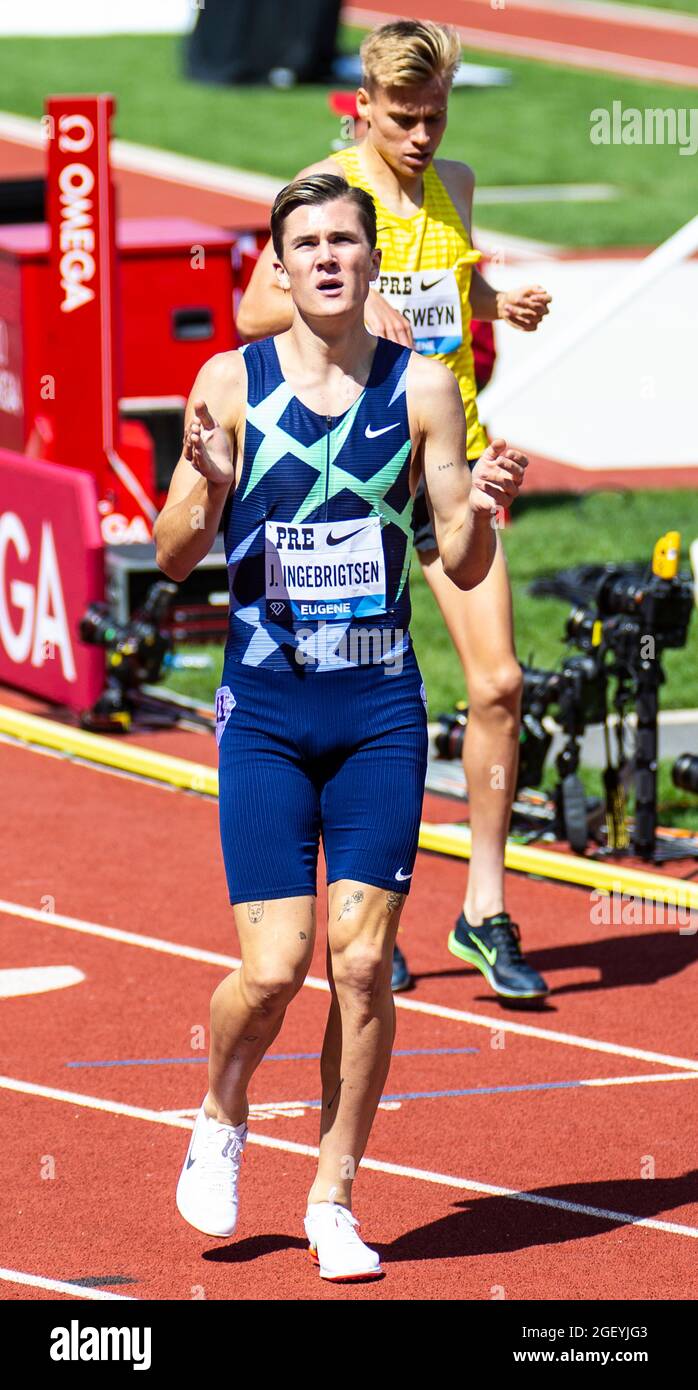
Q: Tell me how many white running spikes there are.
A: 2